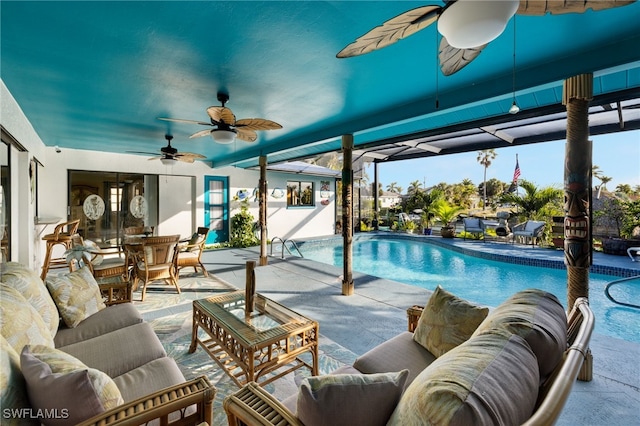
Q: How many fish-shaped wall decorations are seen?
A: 3